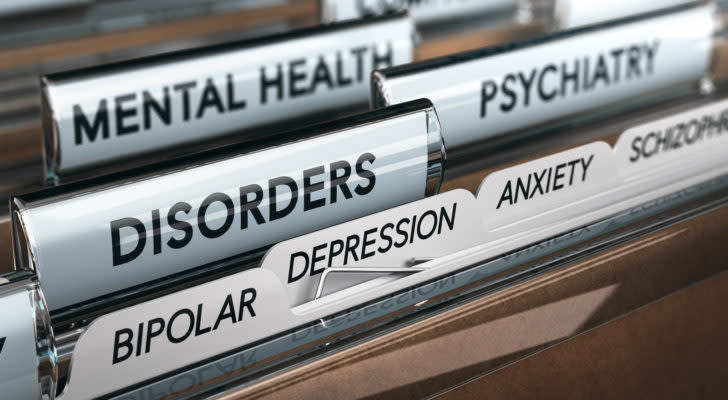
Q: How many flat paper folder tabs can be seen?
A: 4